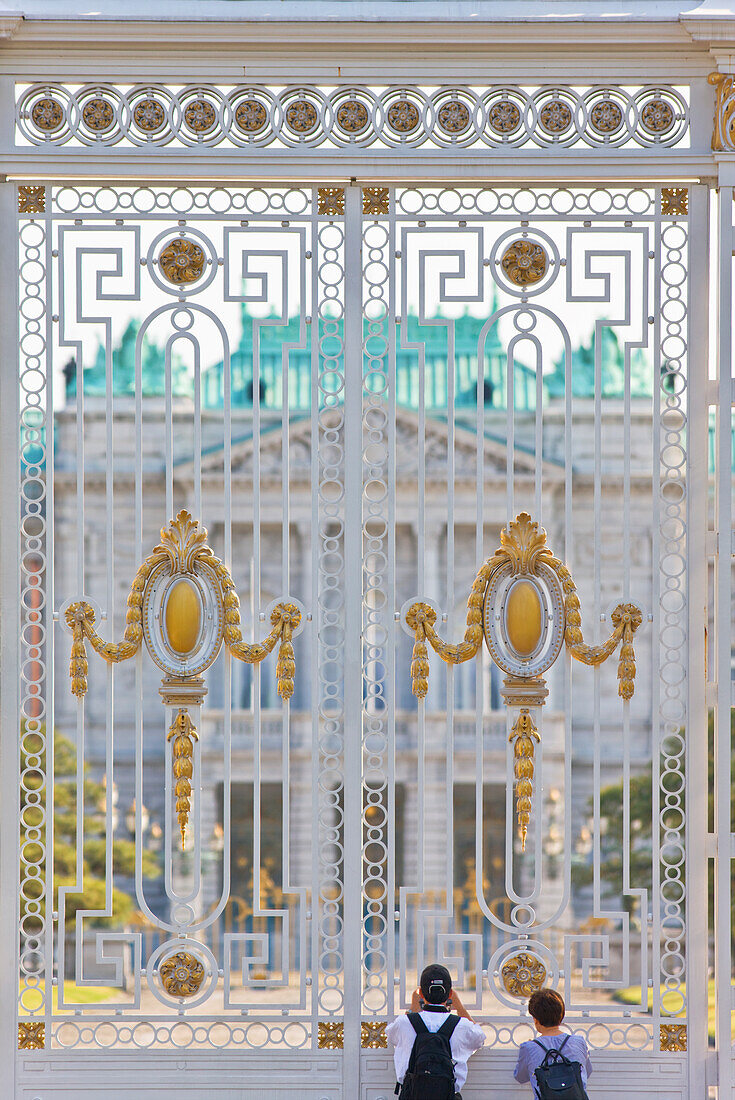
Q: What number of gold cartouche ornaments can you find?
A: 2